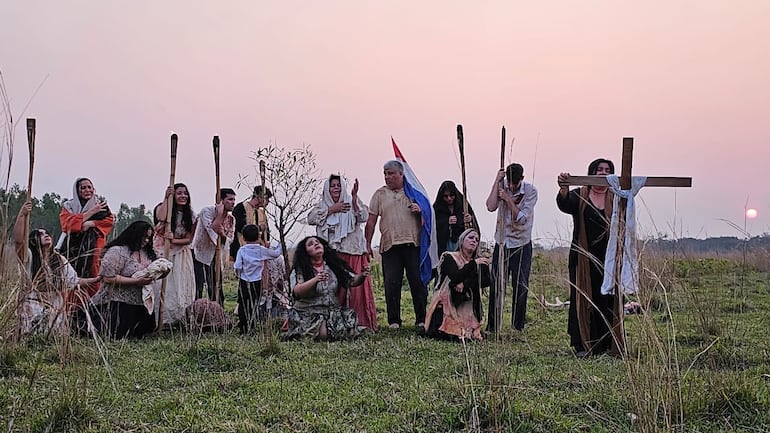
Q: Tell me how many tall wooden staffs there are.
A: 6